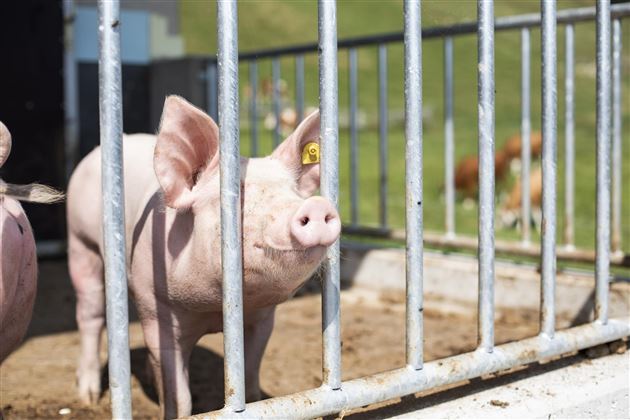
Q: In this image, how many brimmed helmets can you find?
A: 0